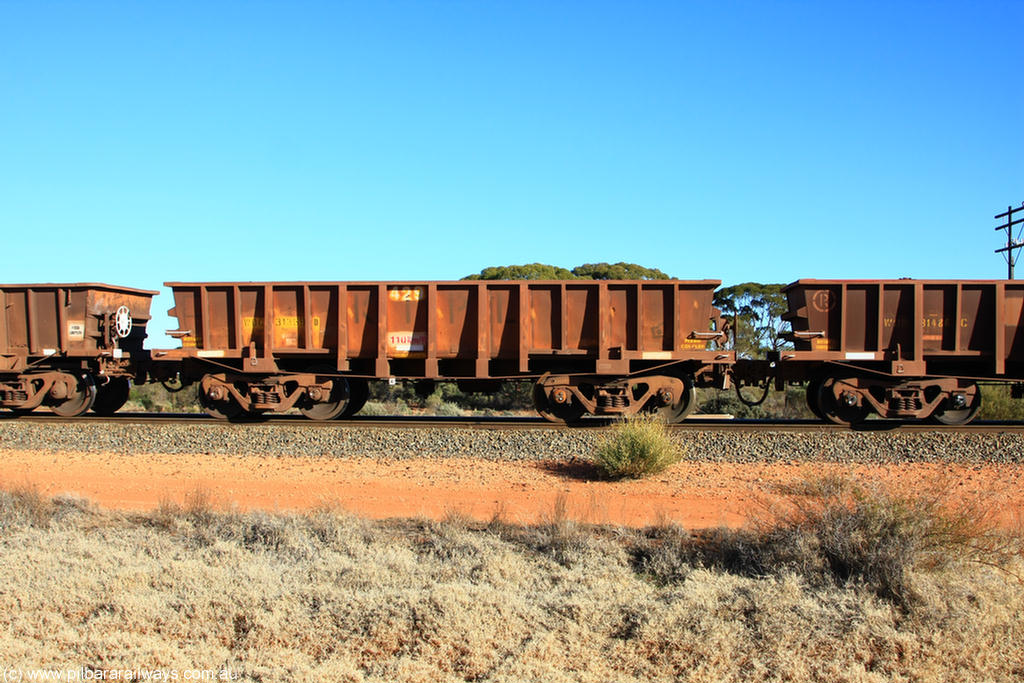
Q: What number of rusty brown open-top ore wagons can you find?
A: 3